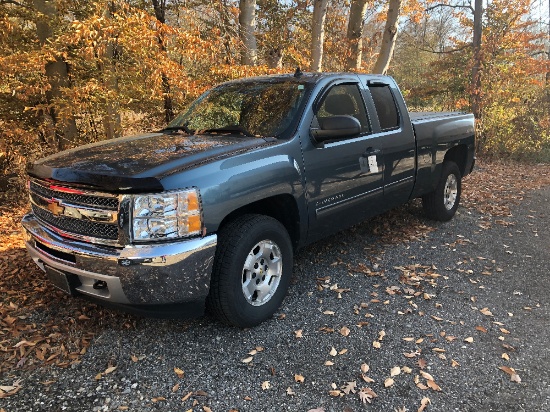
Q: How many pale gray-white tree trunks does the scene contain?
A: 4